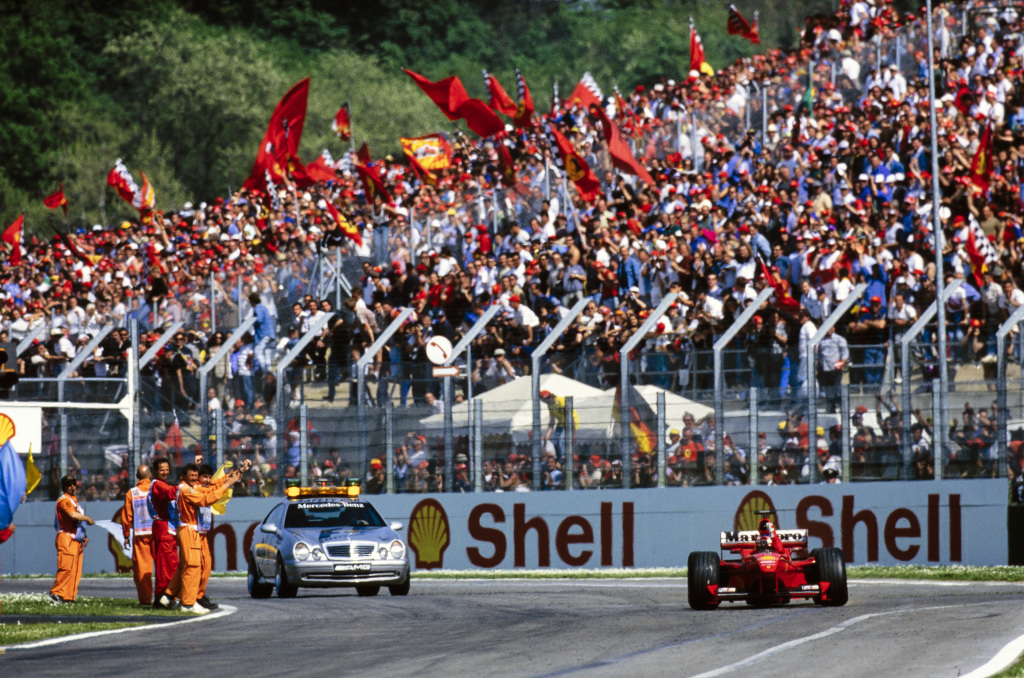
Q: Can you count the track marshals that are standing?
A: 5